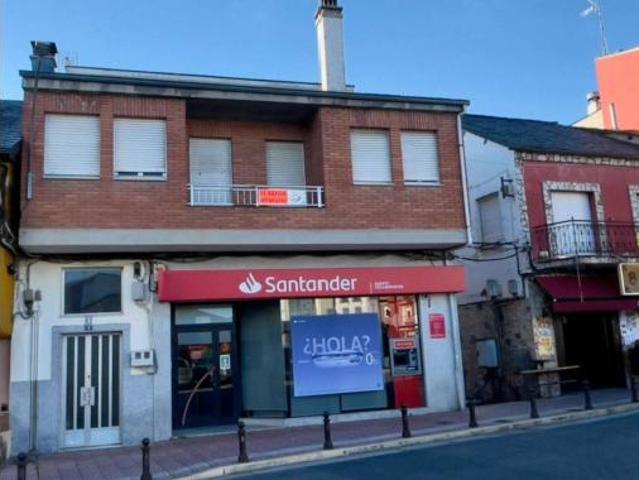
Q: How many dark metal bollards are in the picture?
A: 9